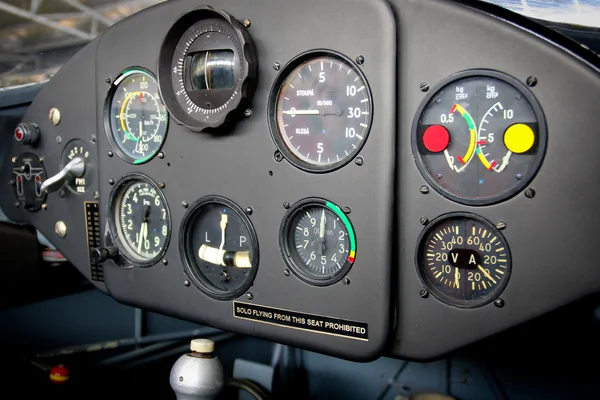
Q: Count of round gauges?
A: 8